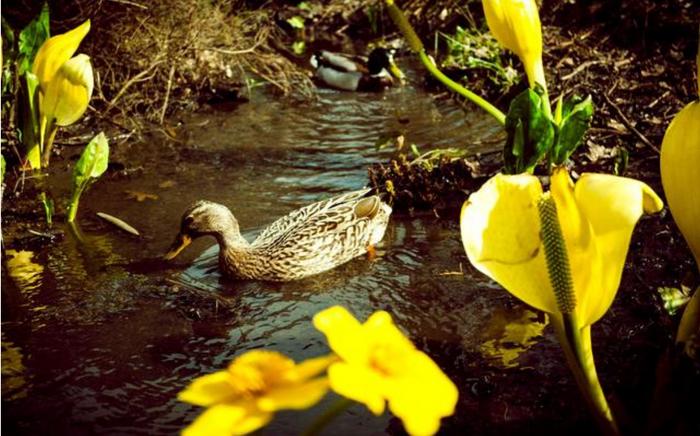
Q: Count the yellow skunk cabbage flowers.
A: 5